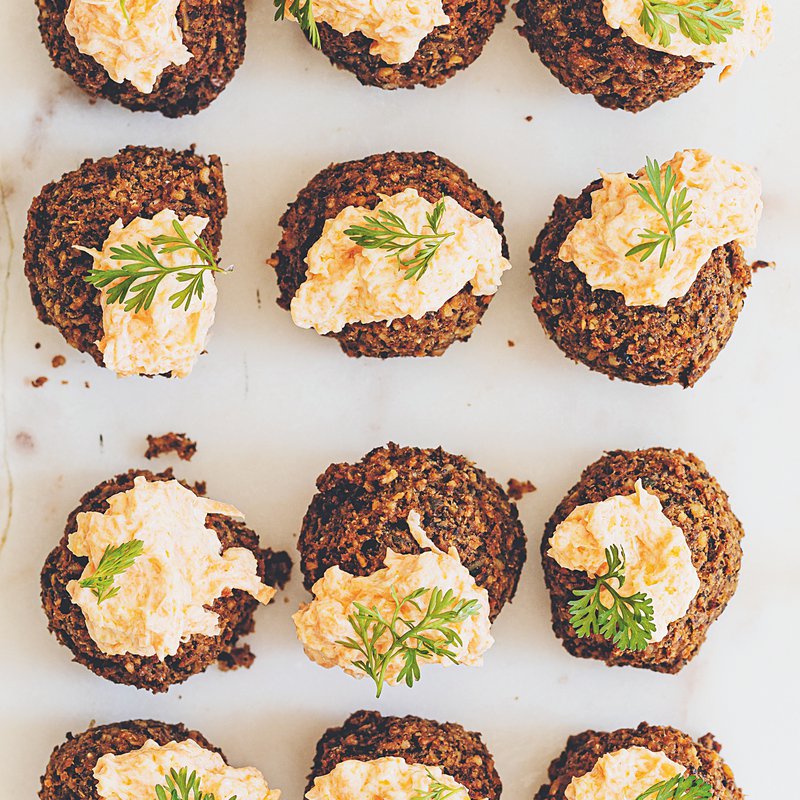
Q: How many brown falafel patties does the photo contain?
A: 12